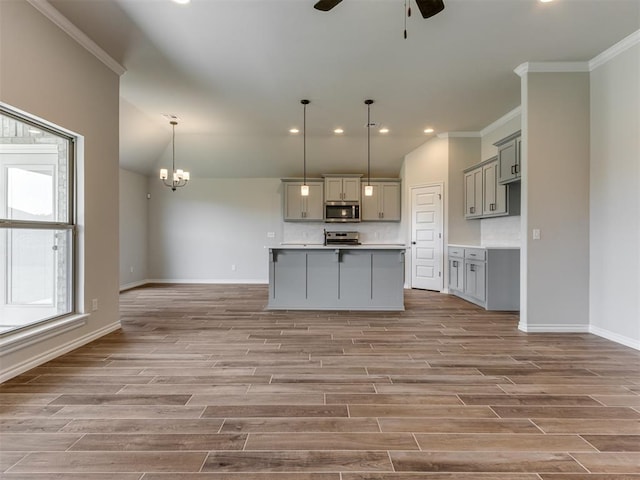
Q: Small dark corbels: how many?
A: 3